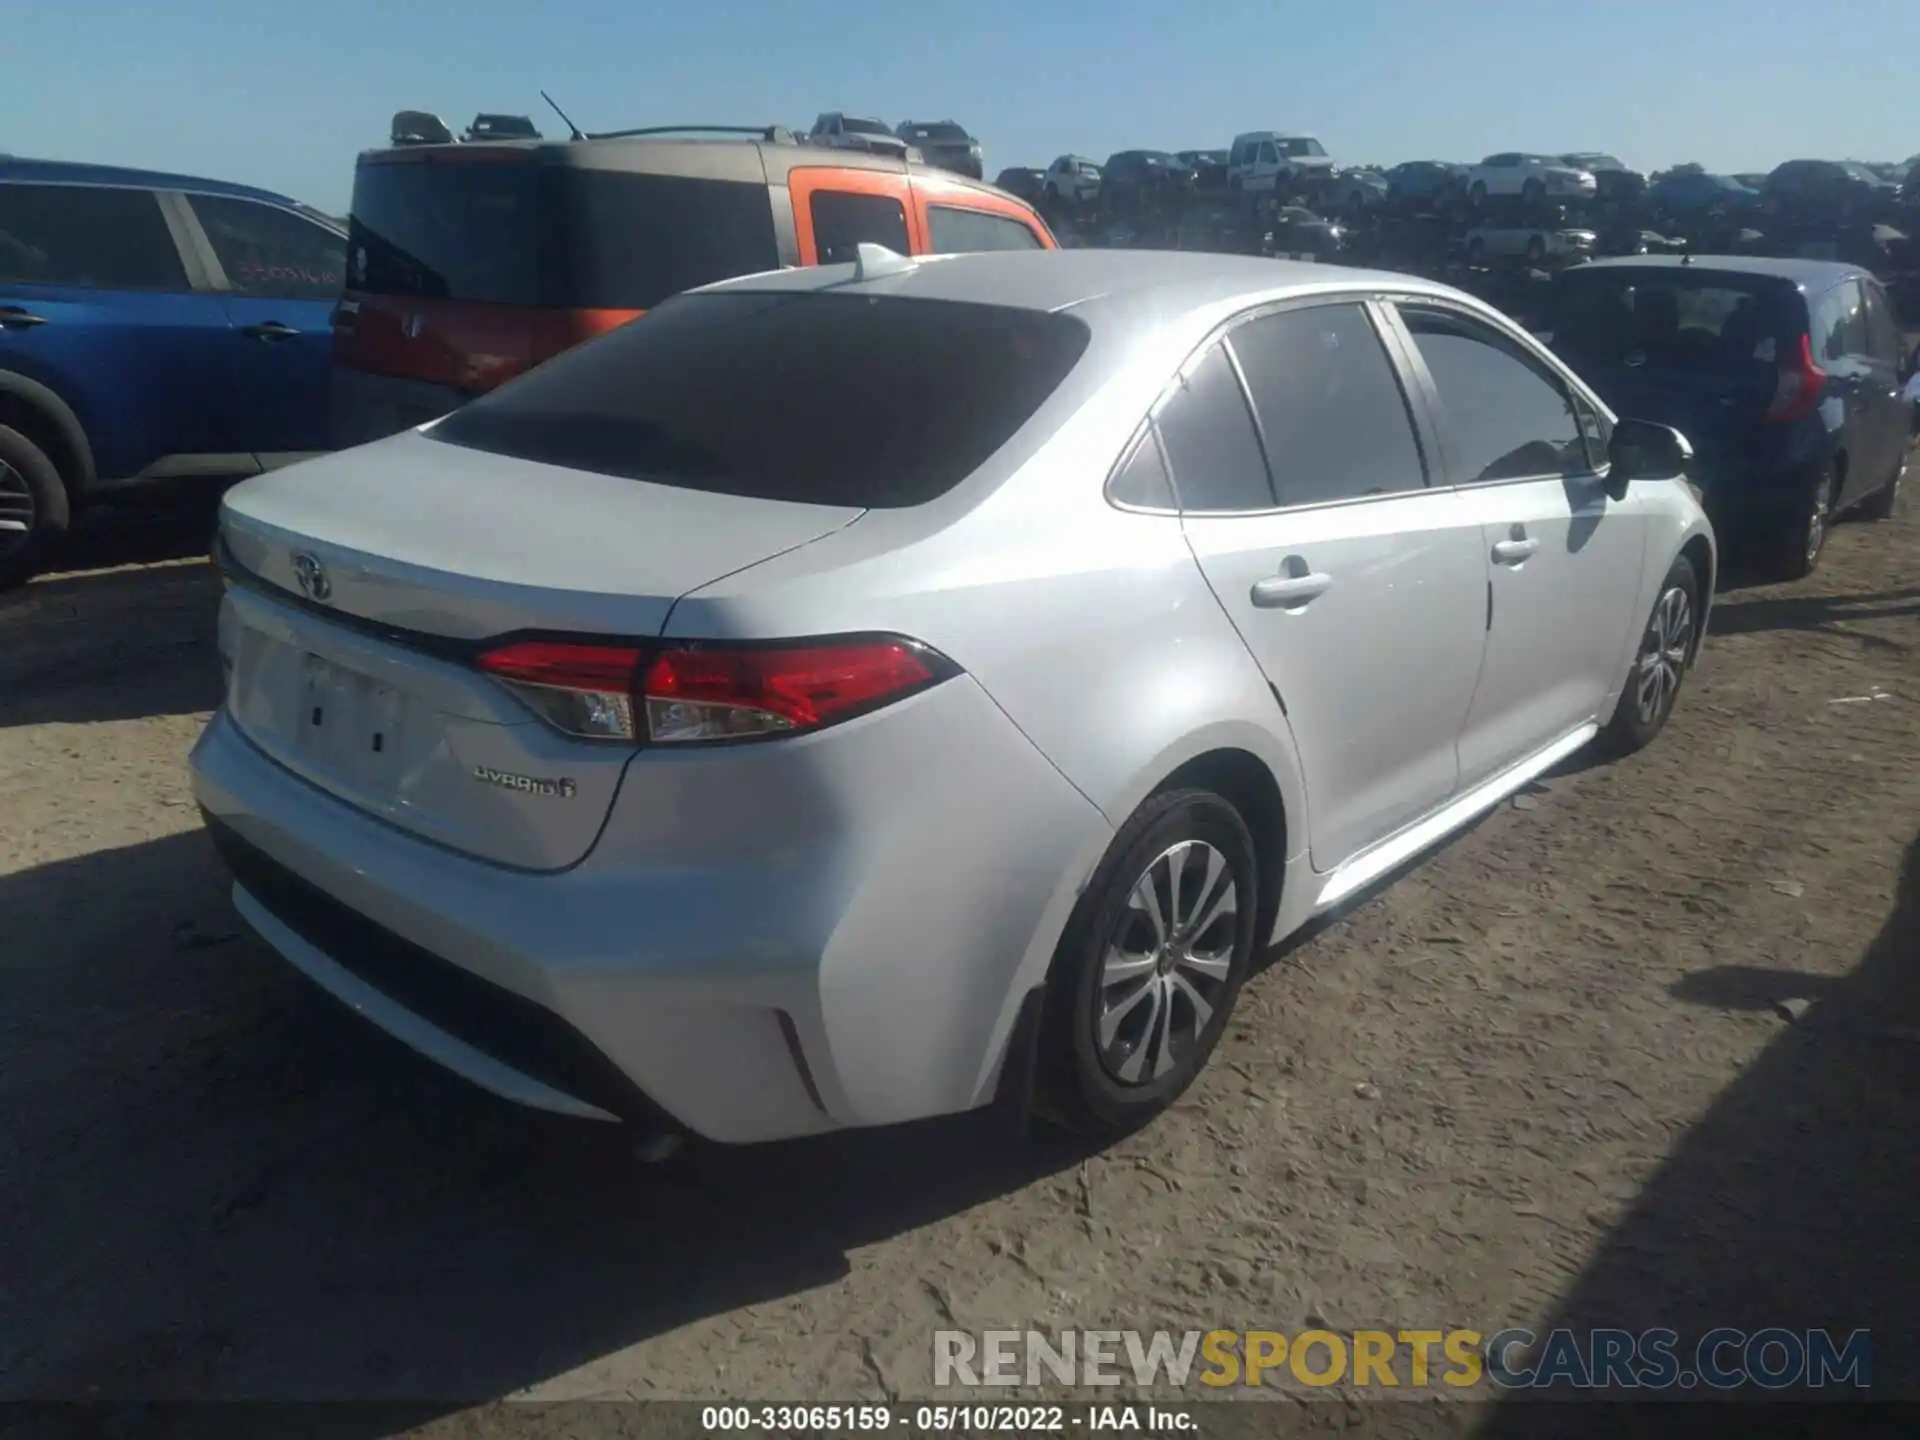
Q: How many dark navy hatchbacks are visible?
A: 1